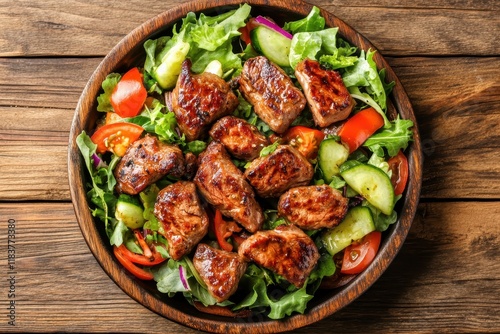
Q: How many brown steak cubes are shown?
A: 11